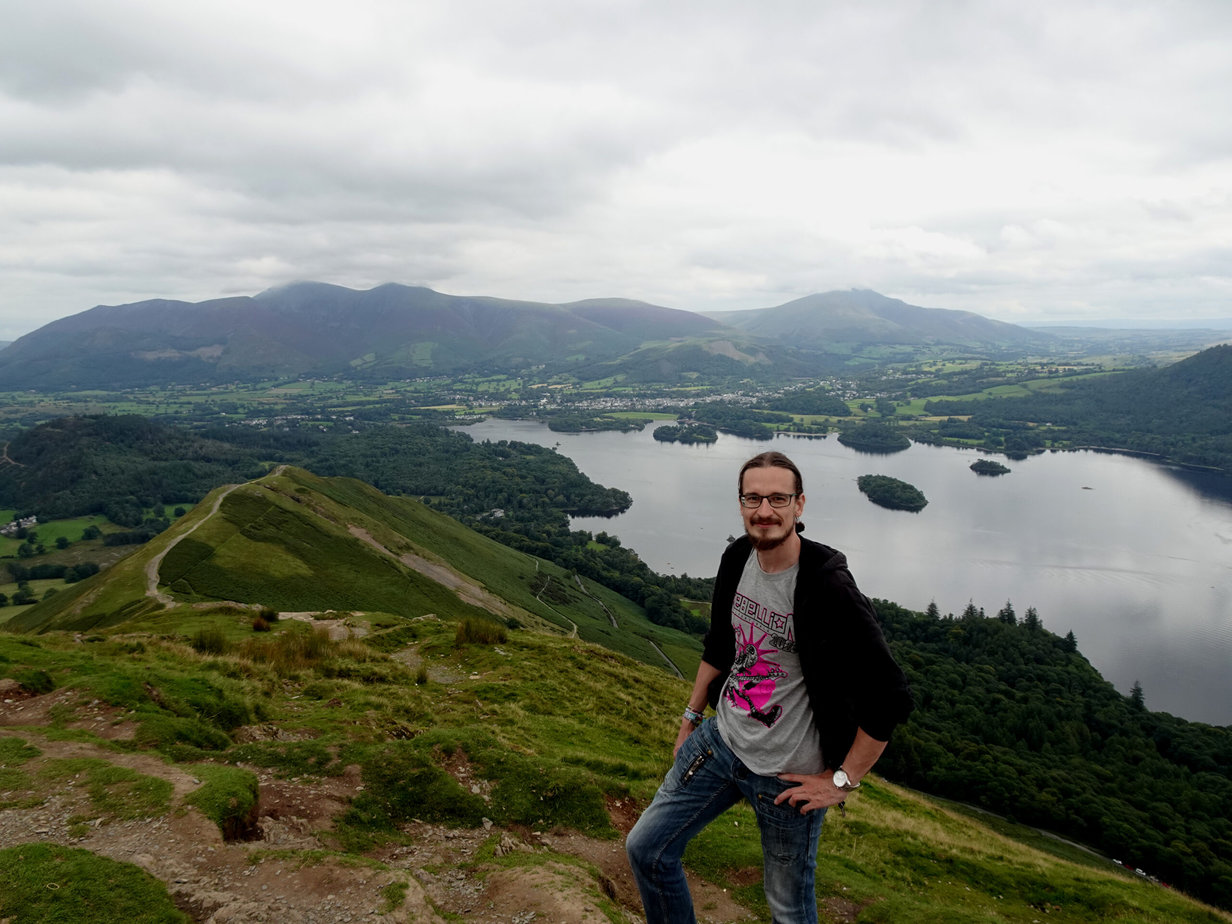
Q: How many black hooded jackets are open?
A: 1